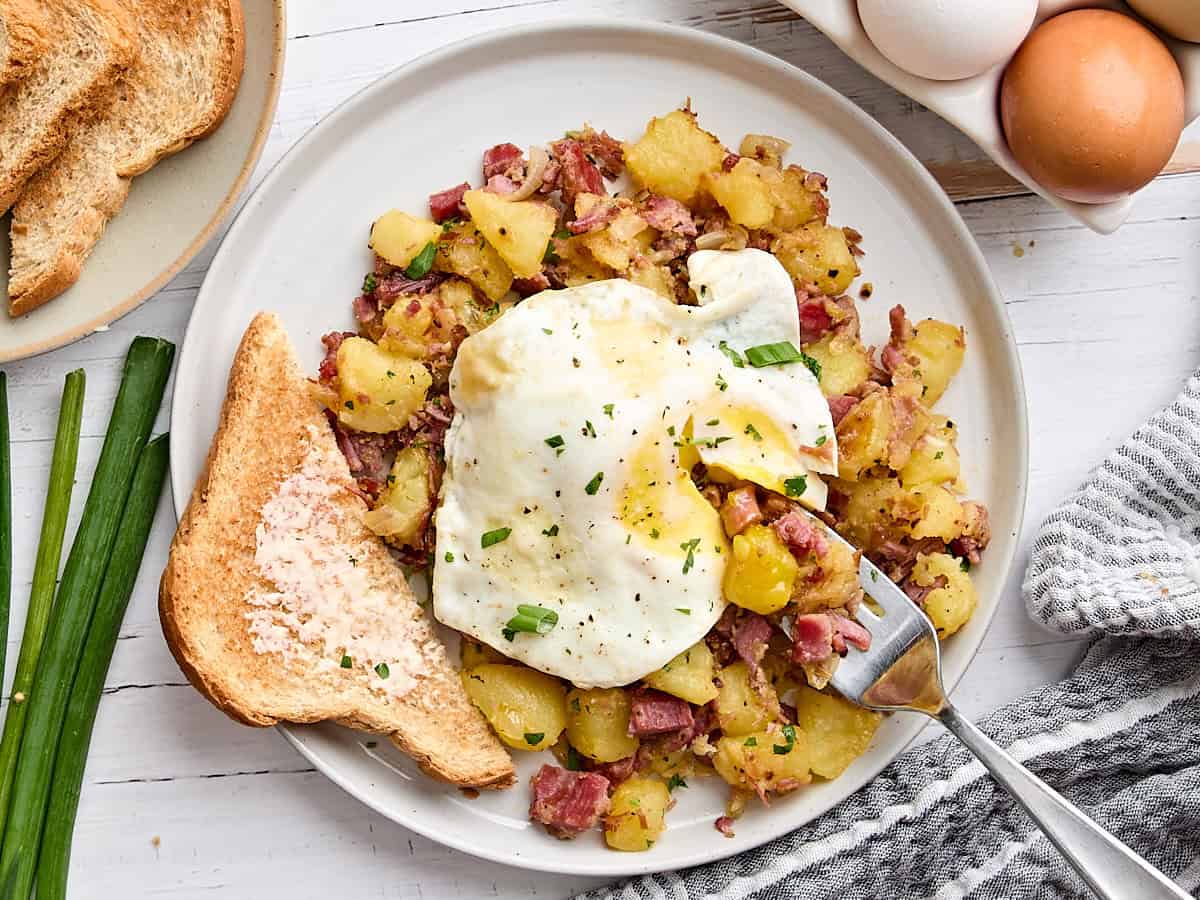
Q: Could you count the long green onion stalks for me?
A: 4